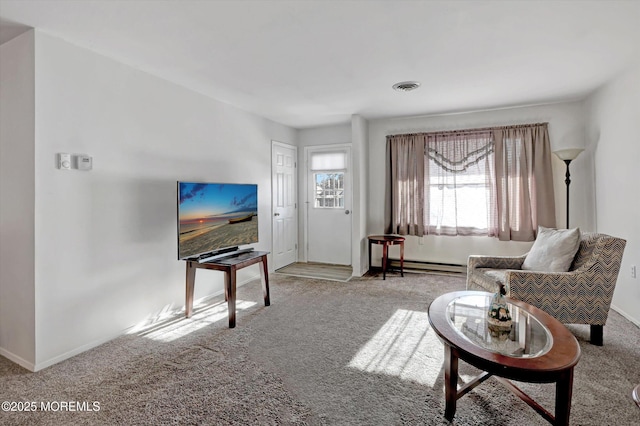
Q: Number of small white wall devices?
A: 2